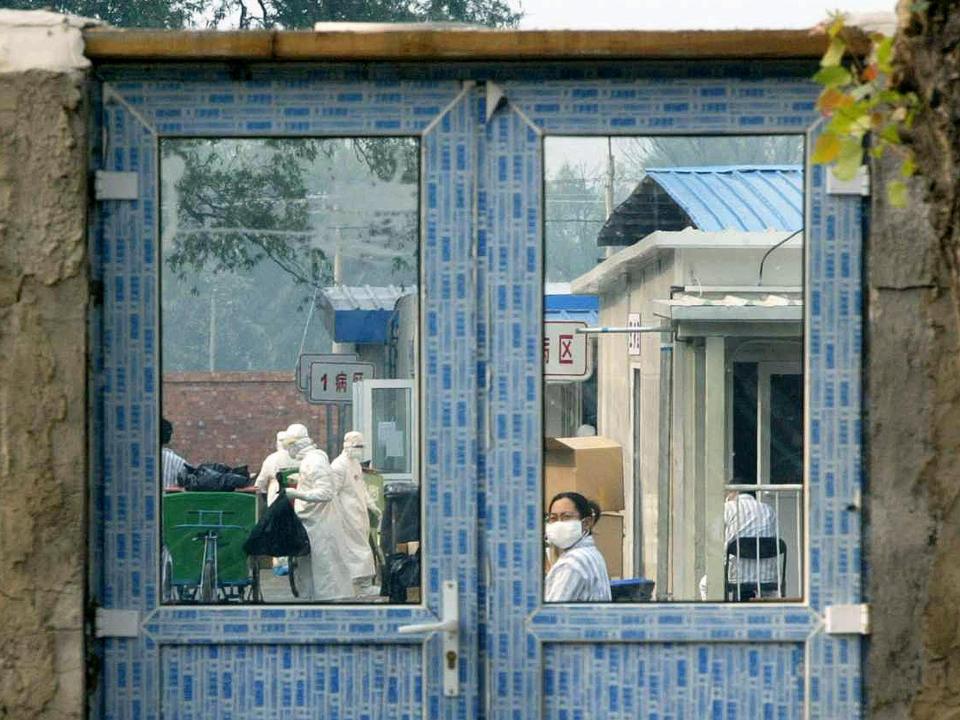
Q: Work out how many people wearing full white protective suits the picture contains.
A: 3